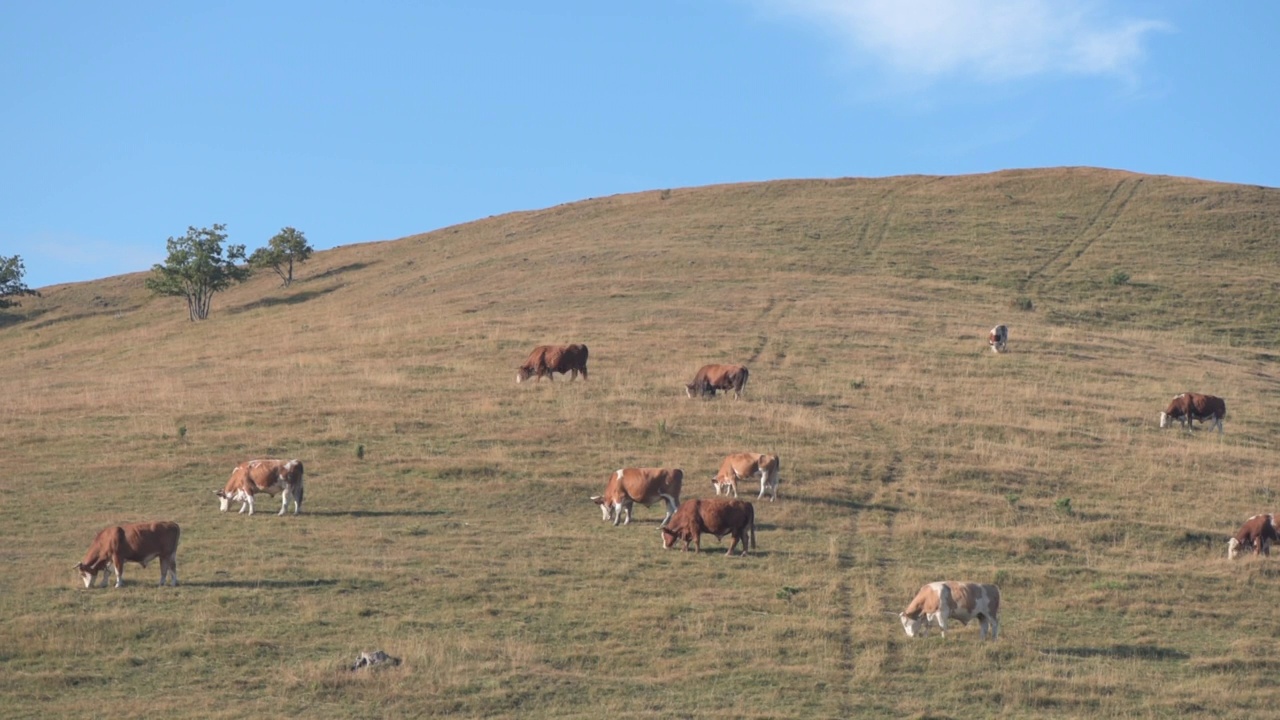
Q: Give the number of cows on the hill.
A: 11